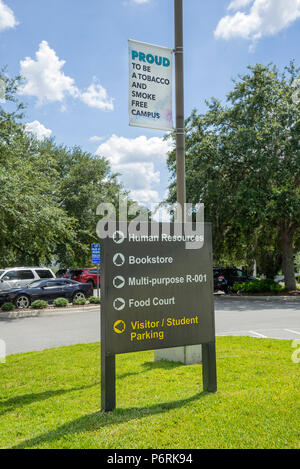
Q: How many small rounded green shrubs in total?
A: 5